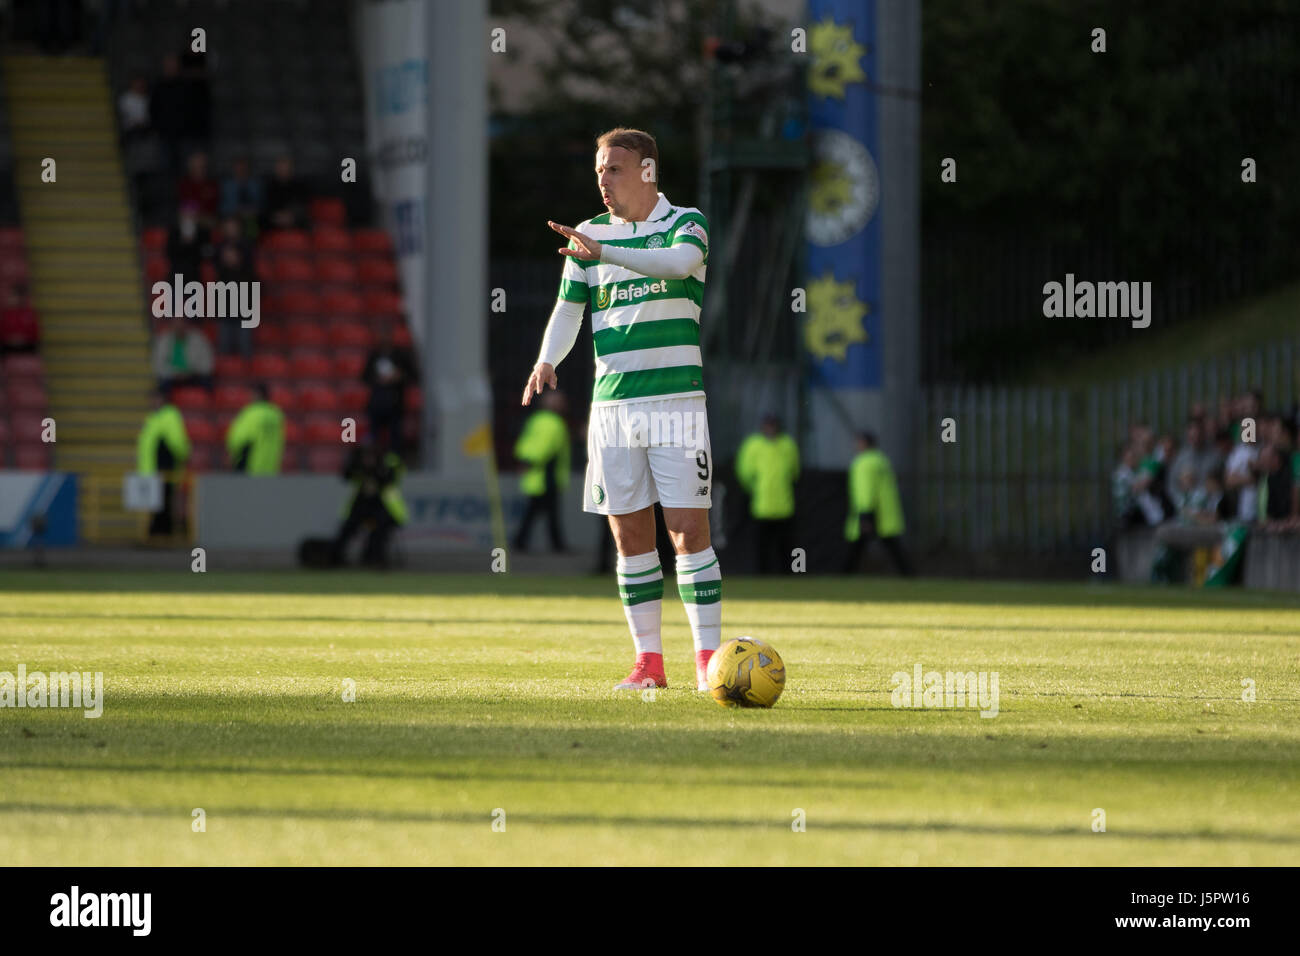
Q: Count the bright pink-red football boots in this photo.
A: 2